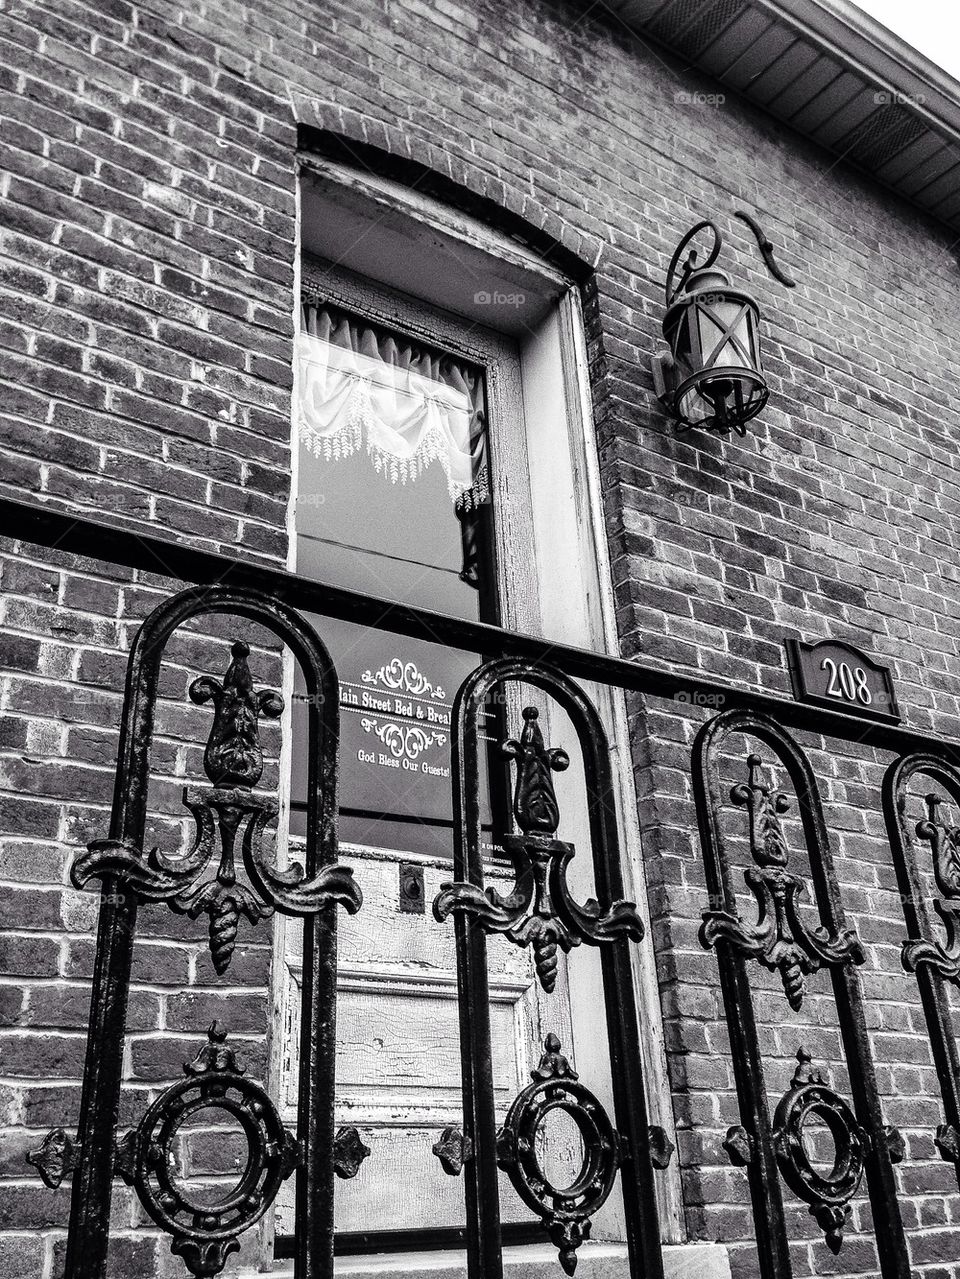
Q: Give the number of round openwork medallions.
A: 3